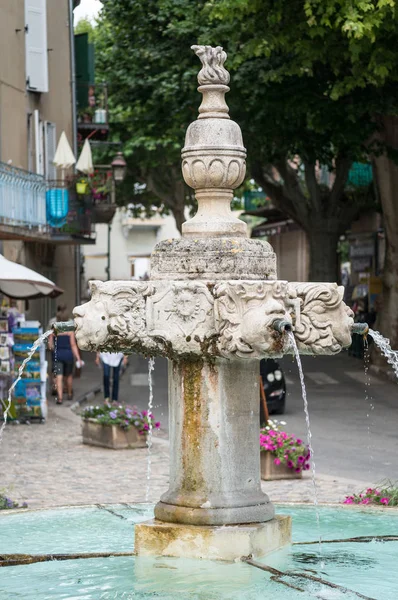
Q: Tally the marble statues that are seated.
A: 0